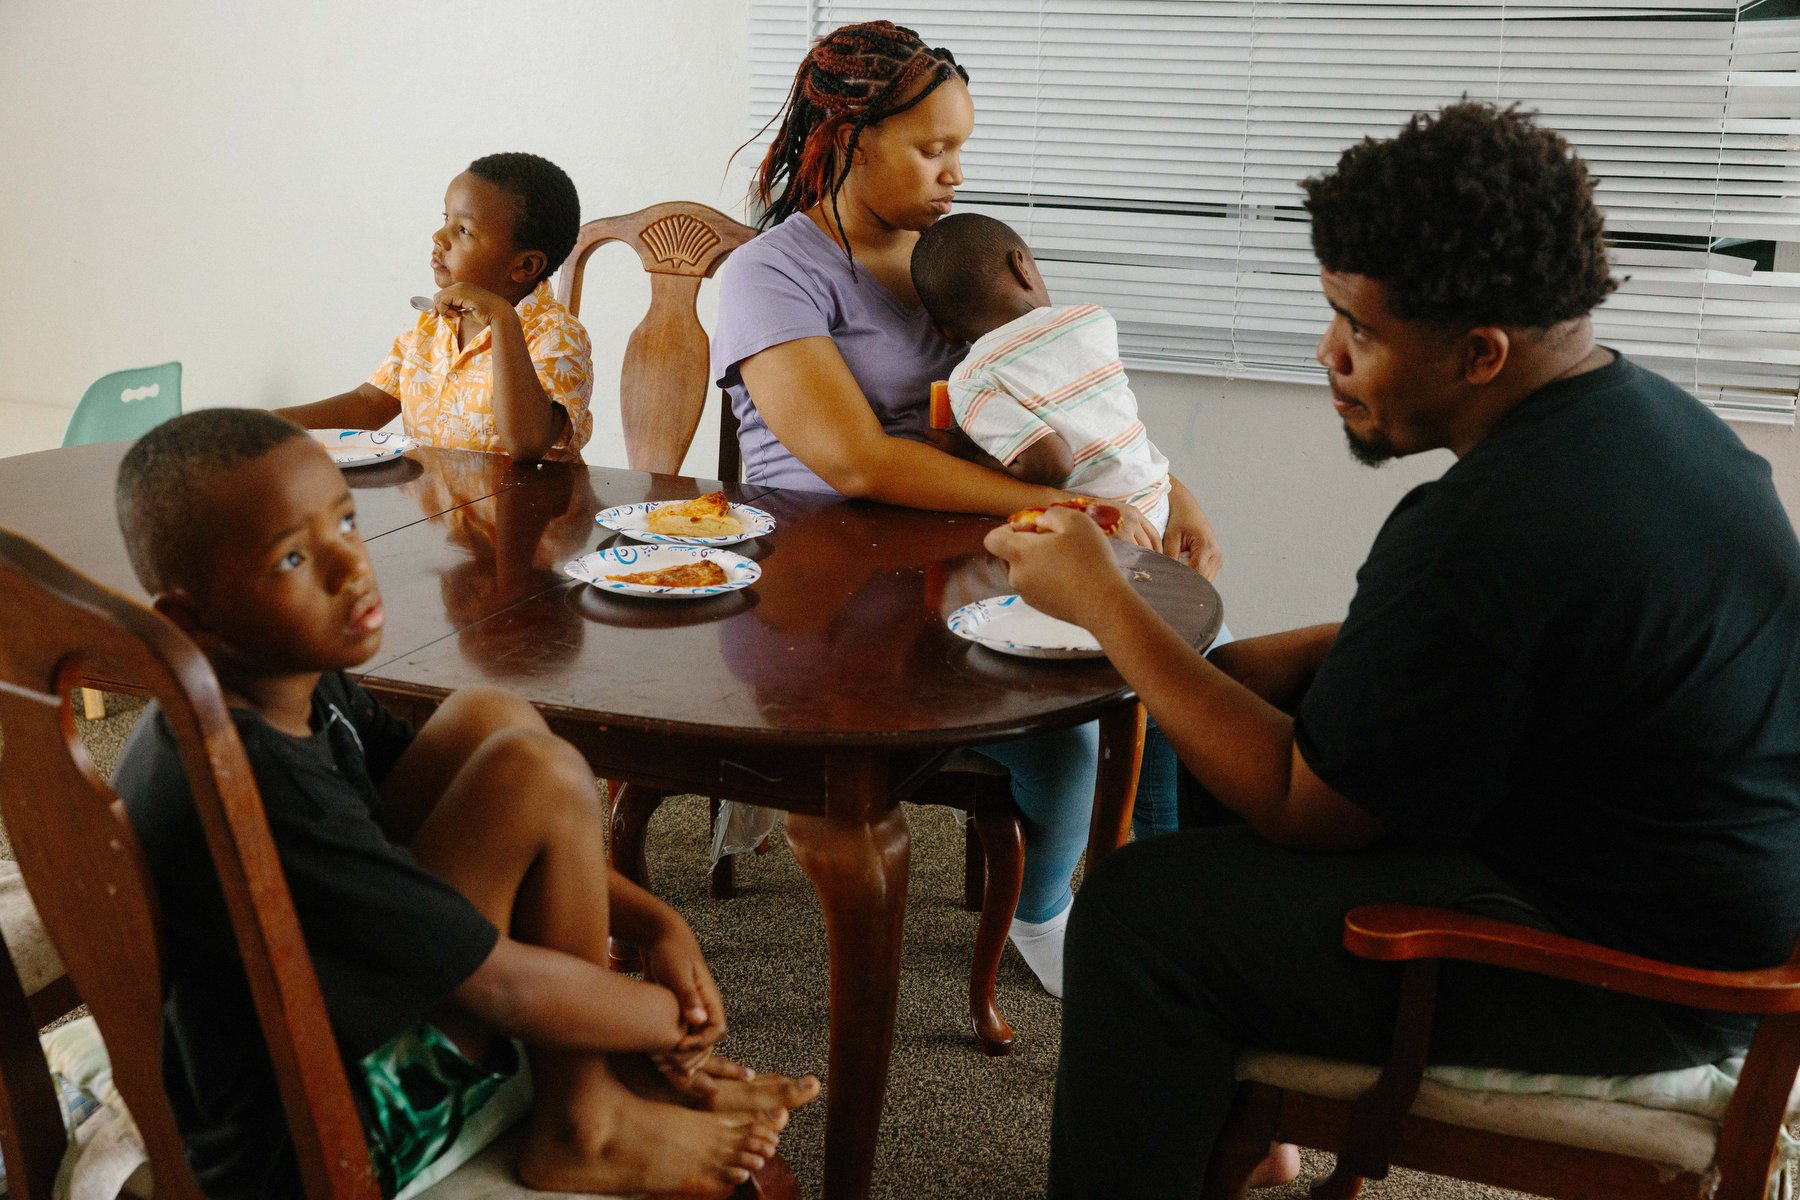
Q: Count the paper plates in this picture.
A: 4